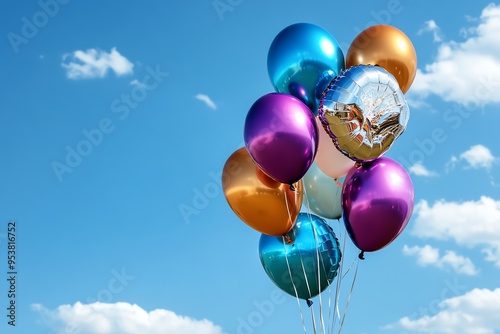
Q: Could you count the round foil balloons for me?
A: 2